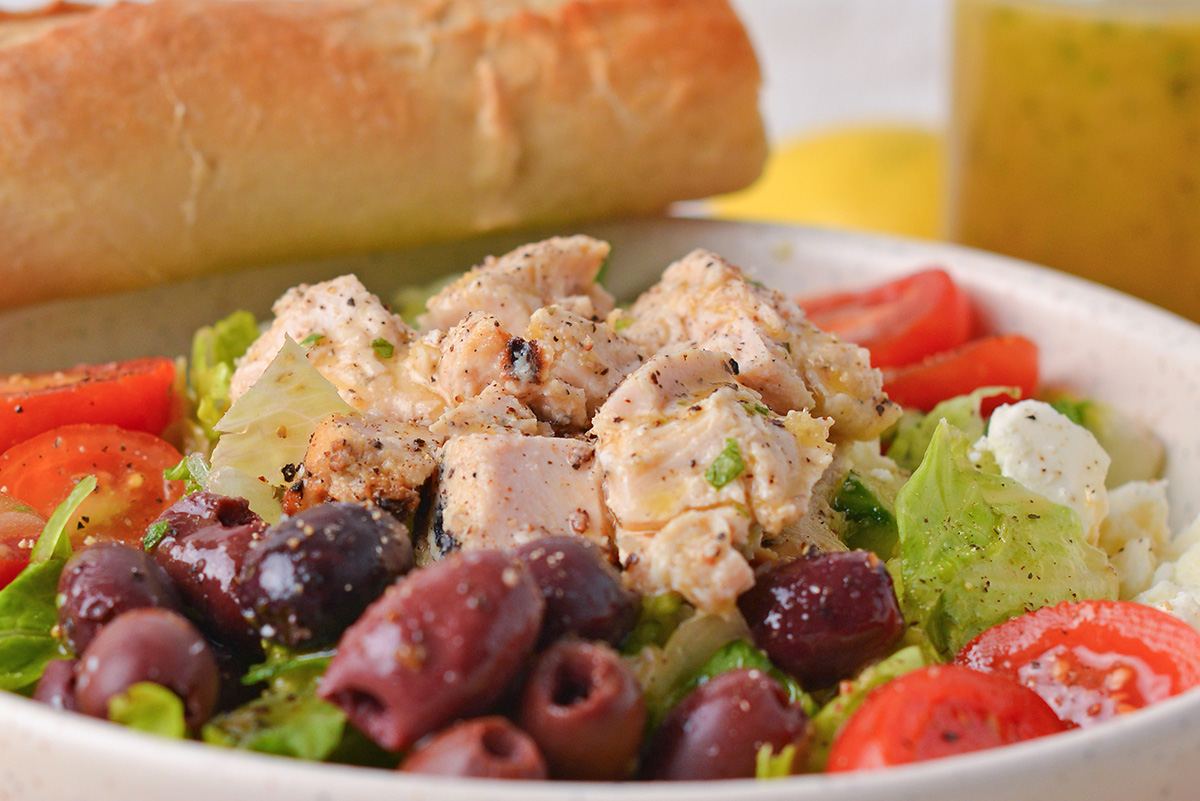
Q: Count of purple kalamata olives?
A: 11